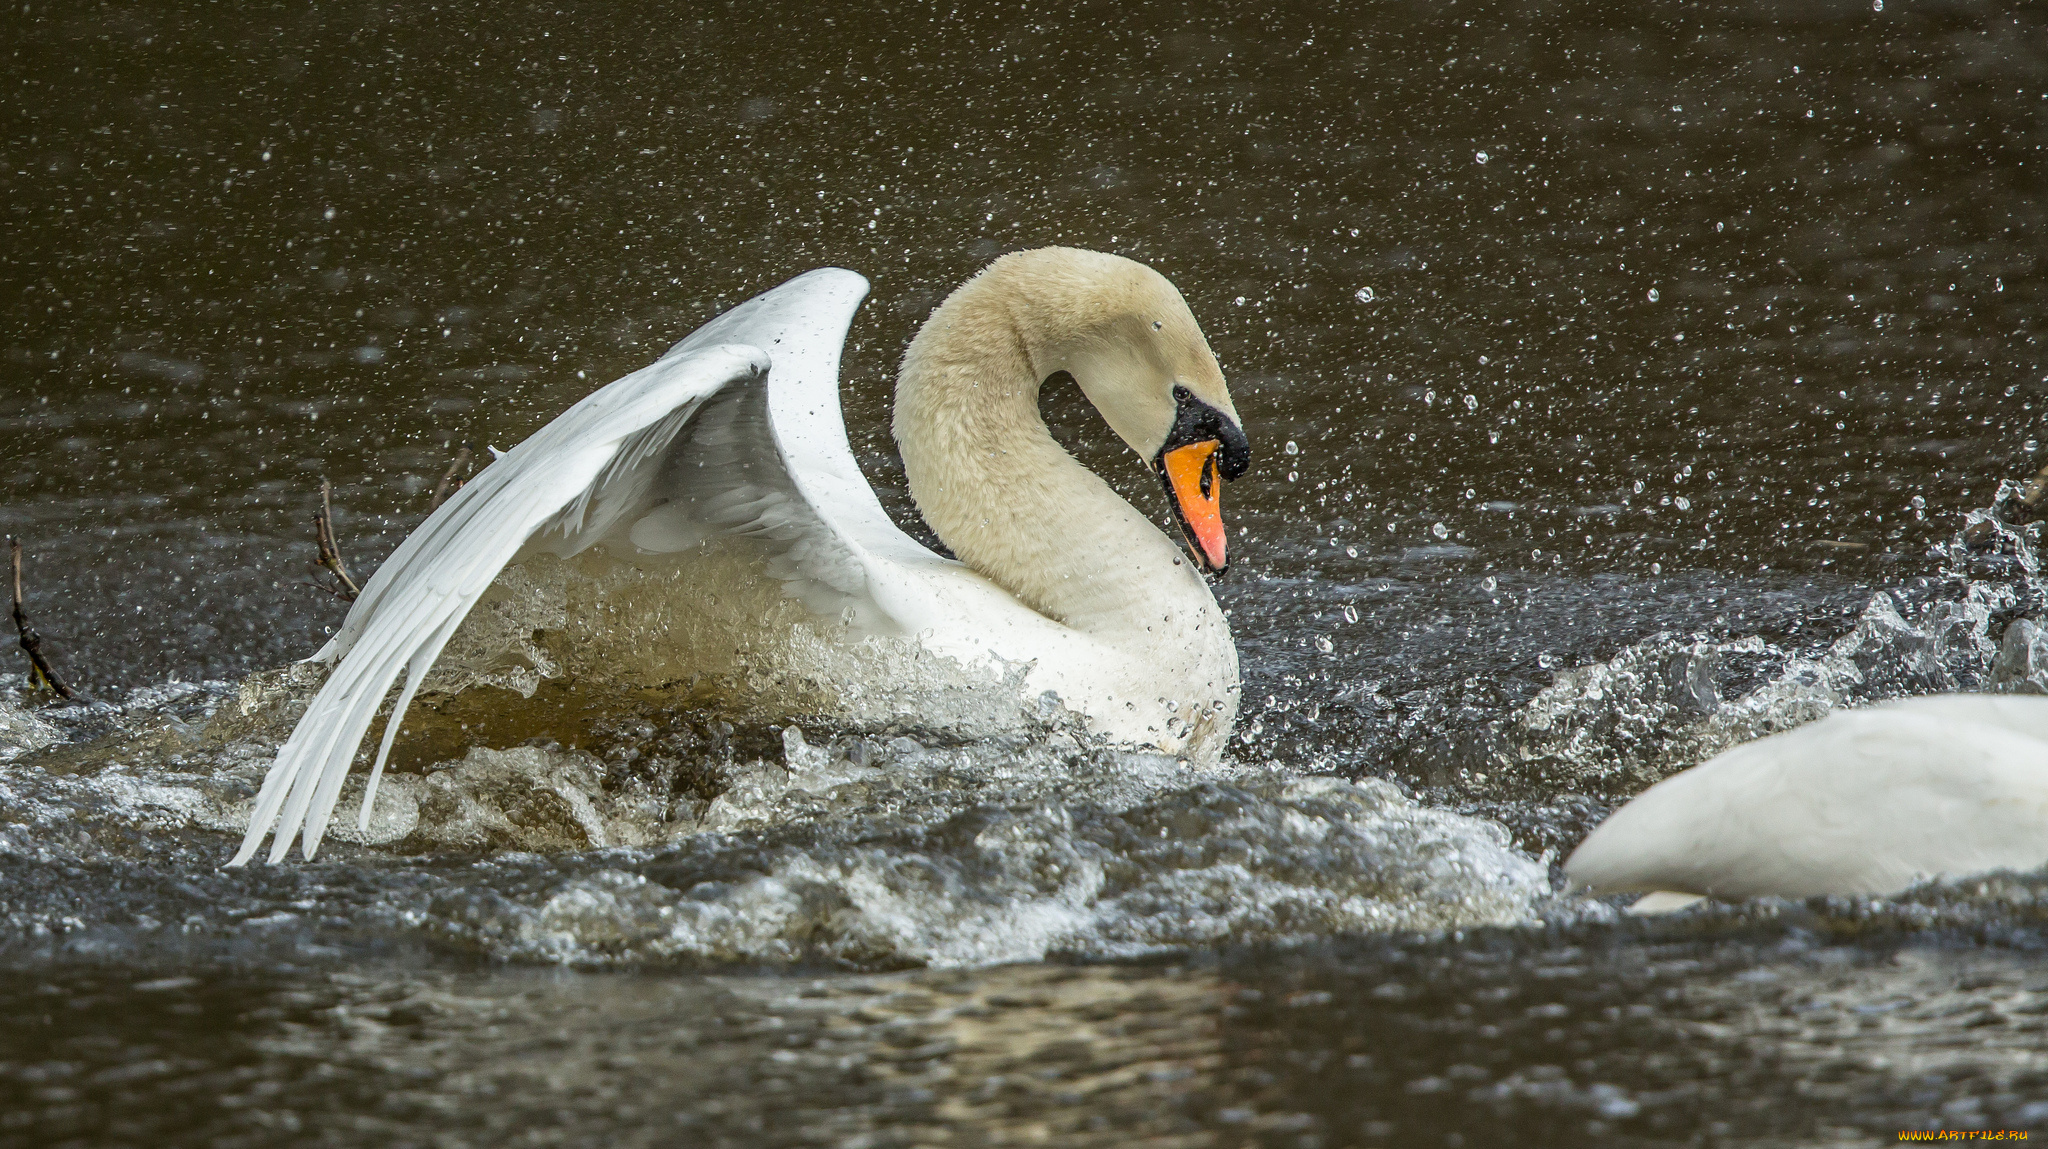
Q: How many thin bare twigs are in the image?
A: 3